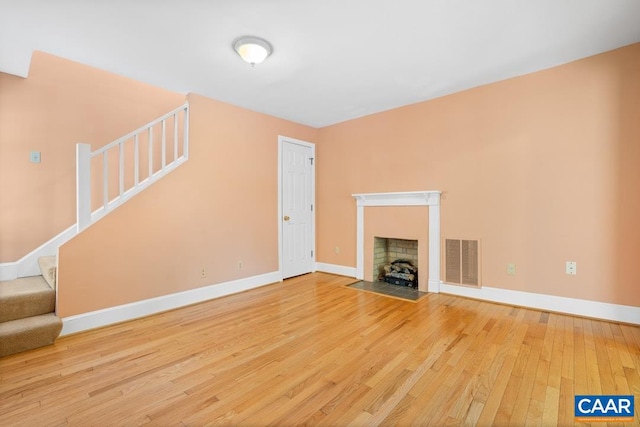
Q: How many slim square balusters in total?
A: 6